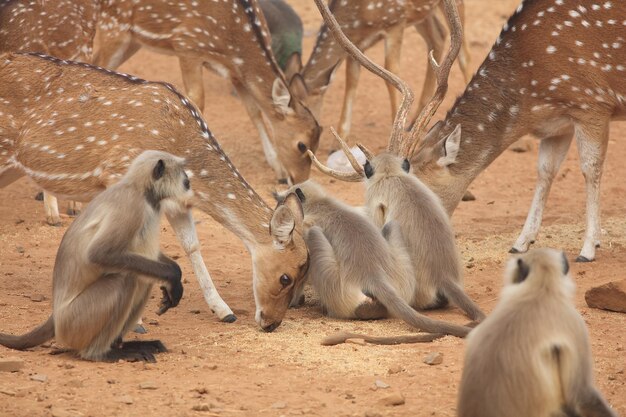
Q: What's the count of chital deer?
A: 5